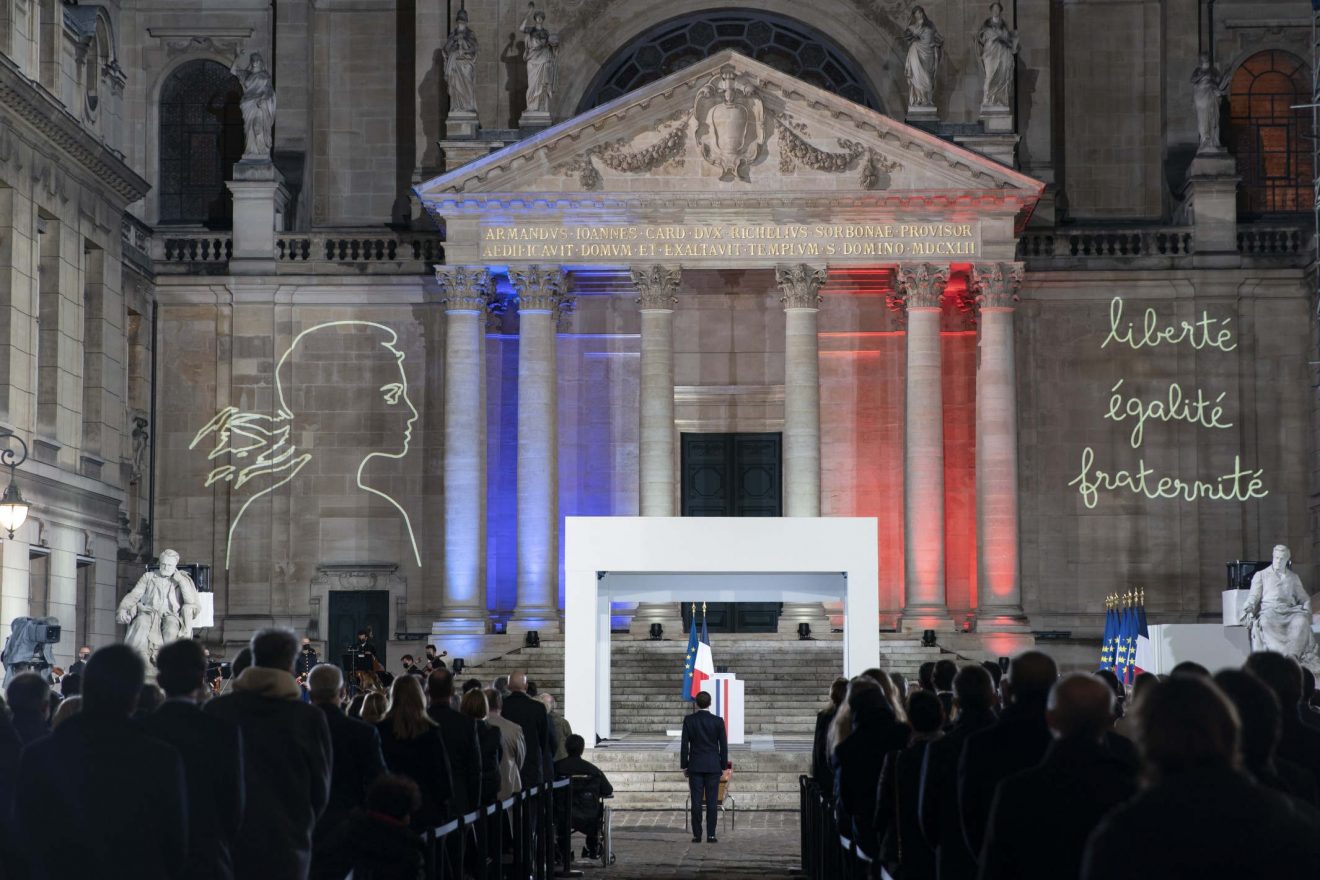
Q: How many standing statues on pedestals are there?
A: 6